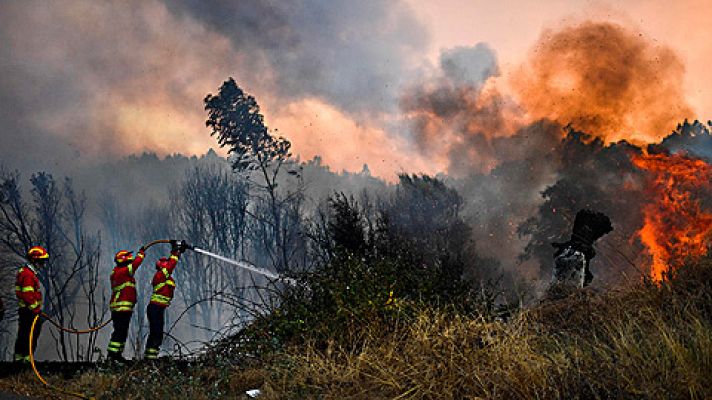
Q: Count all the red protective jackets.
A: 3